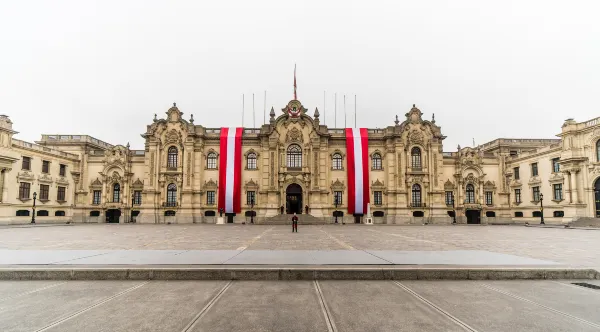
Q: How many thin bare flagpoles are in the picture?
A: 7